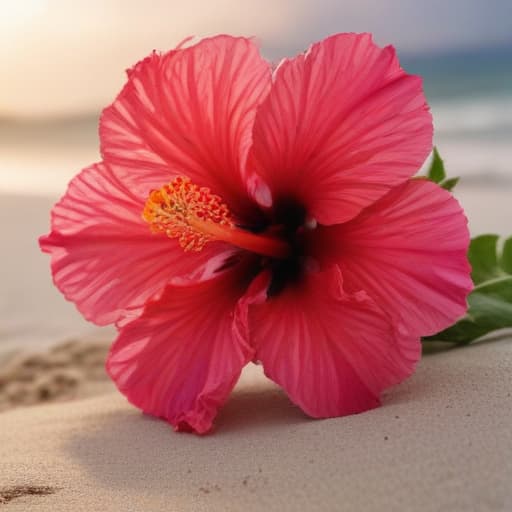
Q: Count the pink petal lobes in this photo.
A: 6